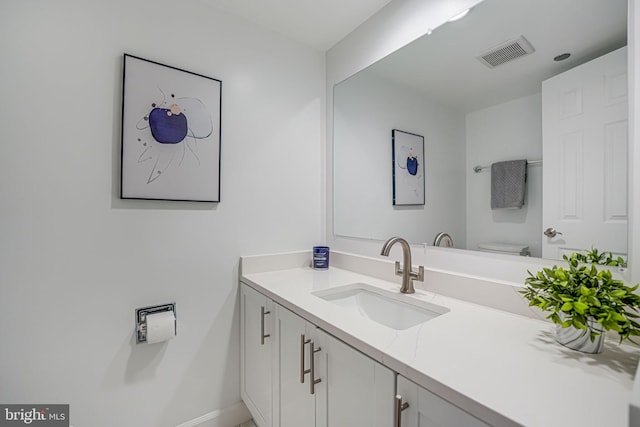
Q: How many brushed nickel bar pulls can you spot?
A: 4